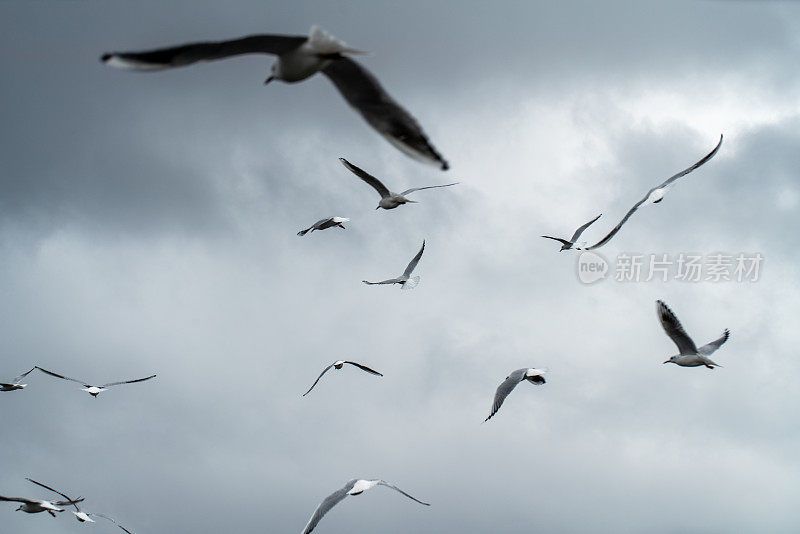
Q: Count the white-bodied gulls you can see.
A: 14